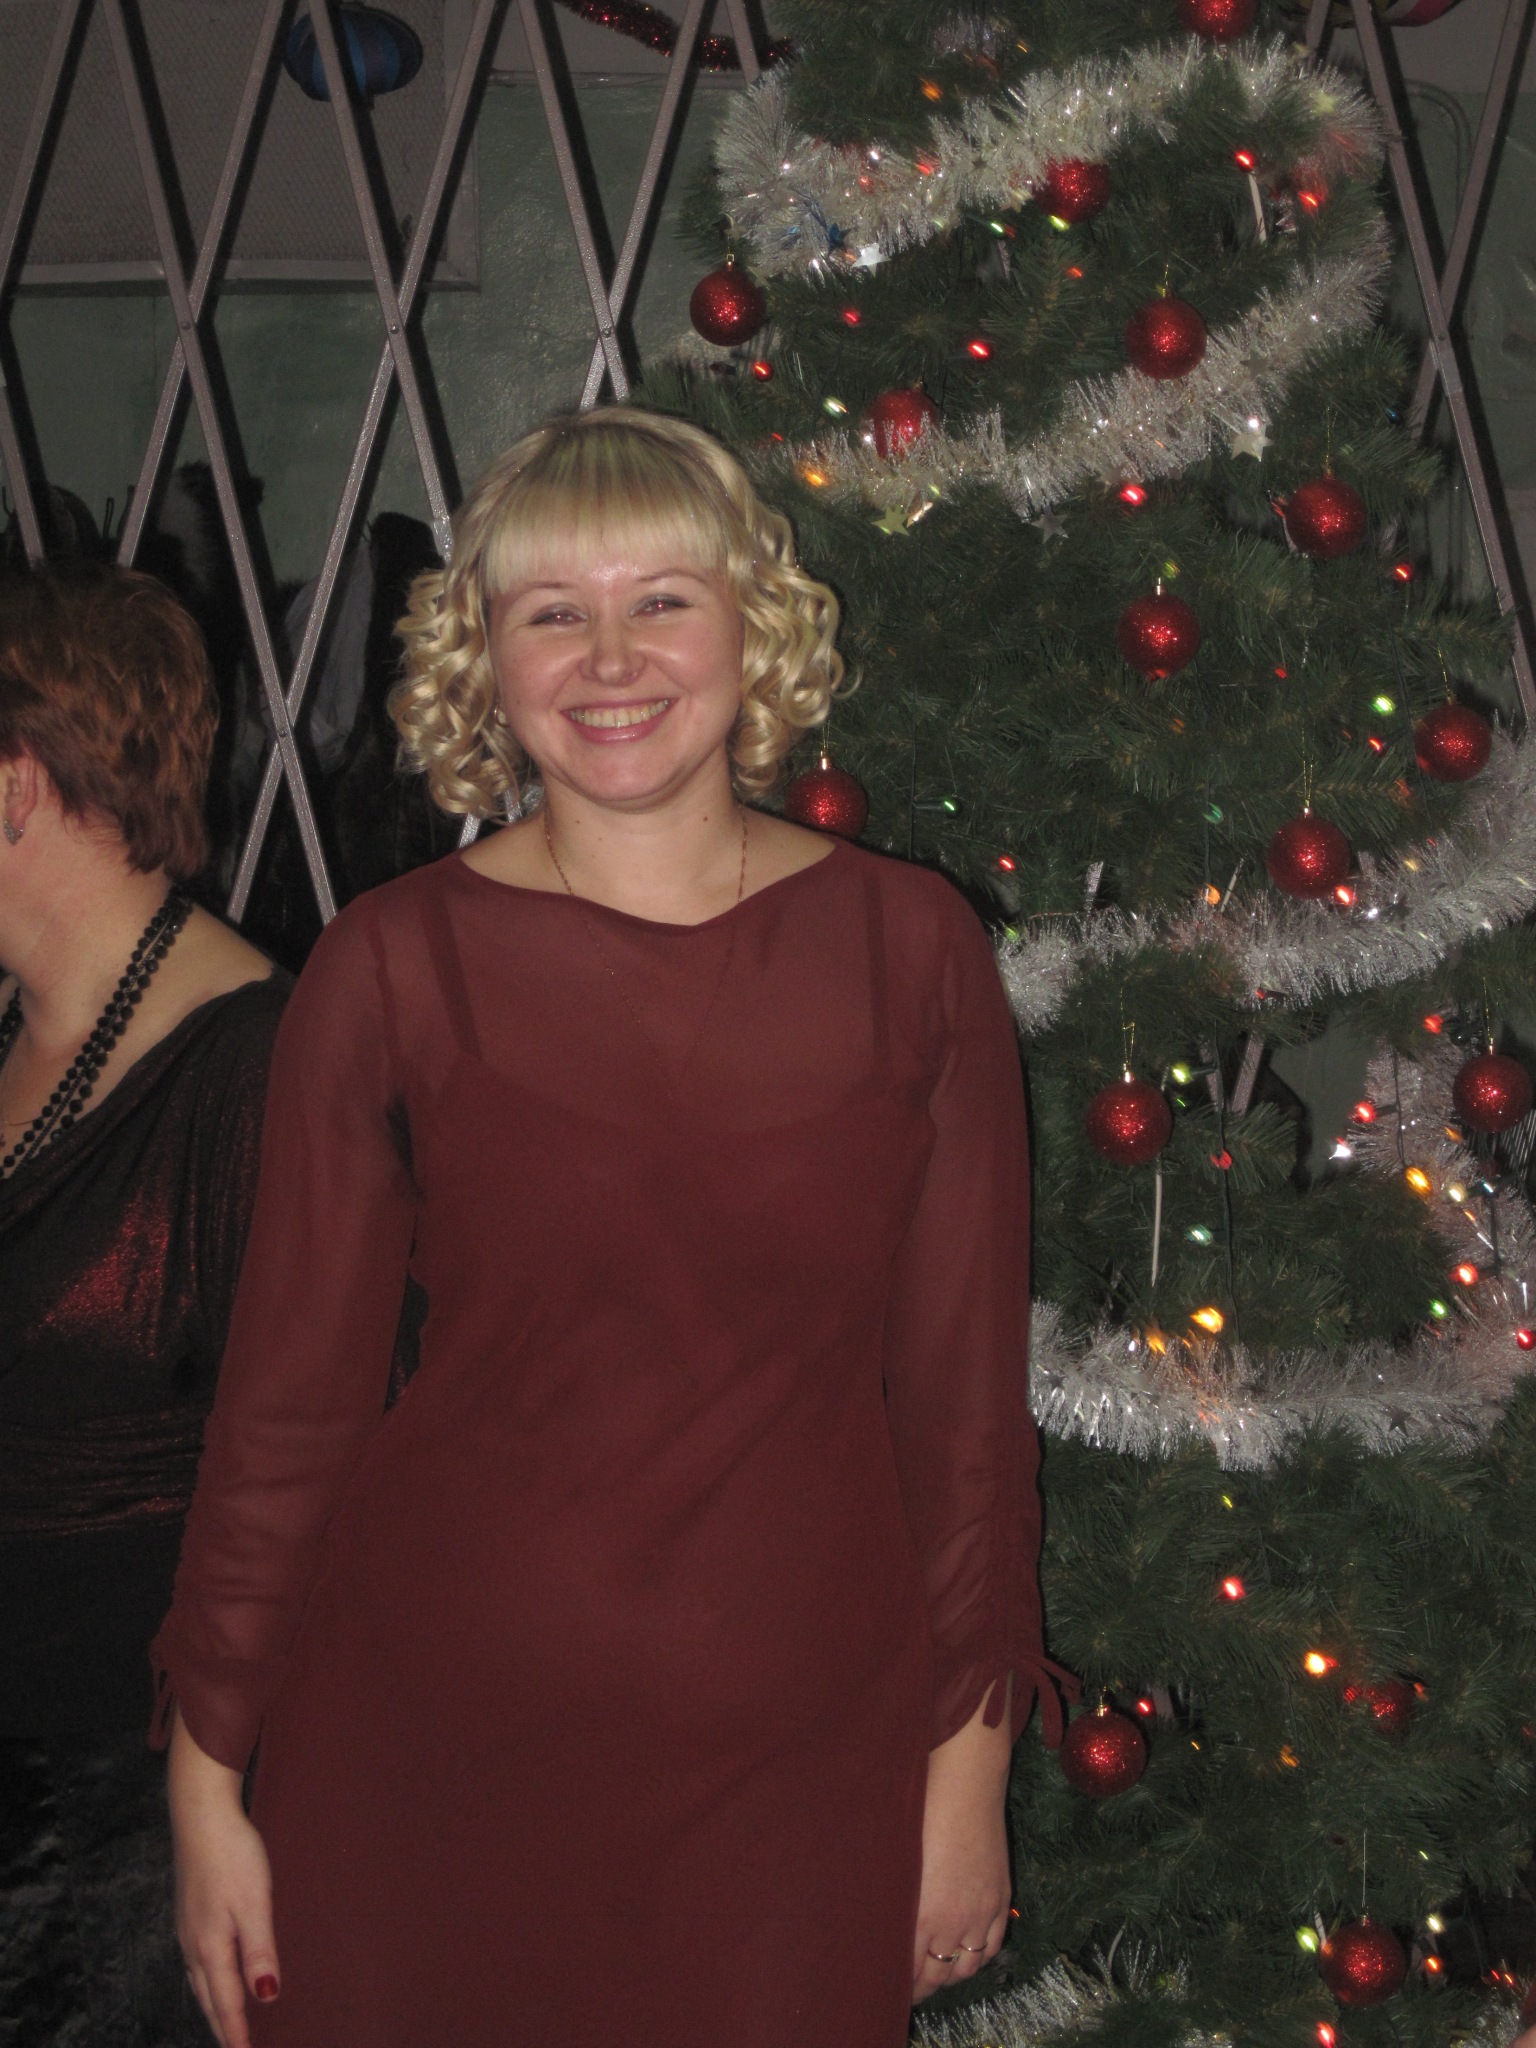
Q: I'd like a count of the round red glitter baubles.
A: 15